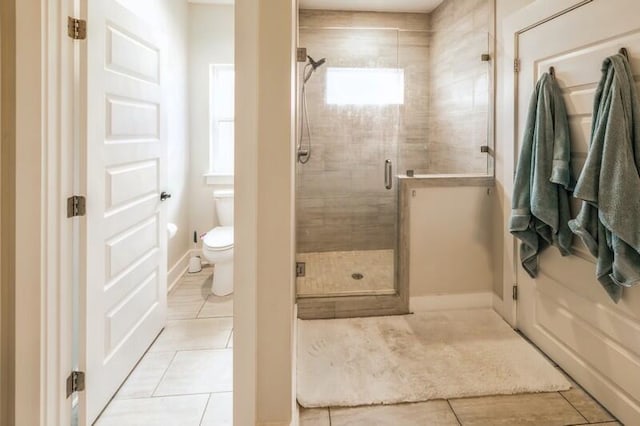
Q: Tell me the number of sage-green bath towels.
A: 2